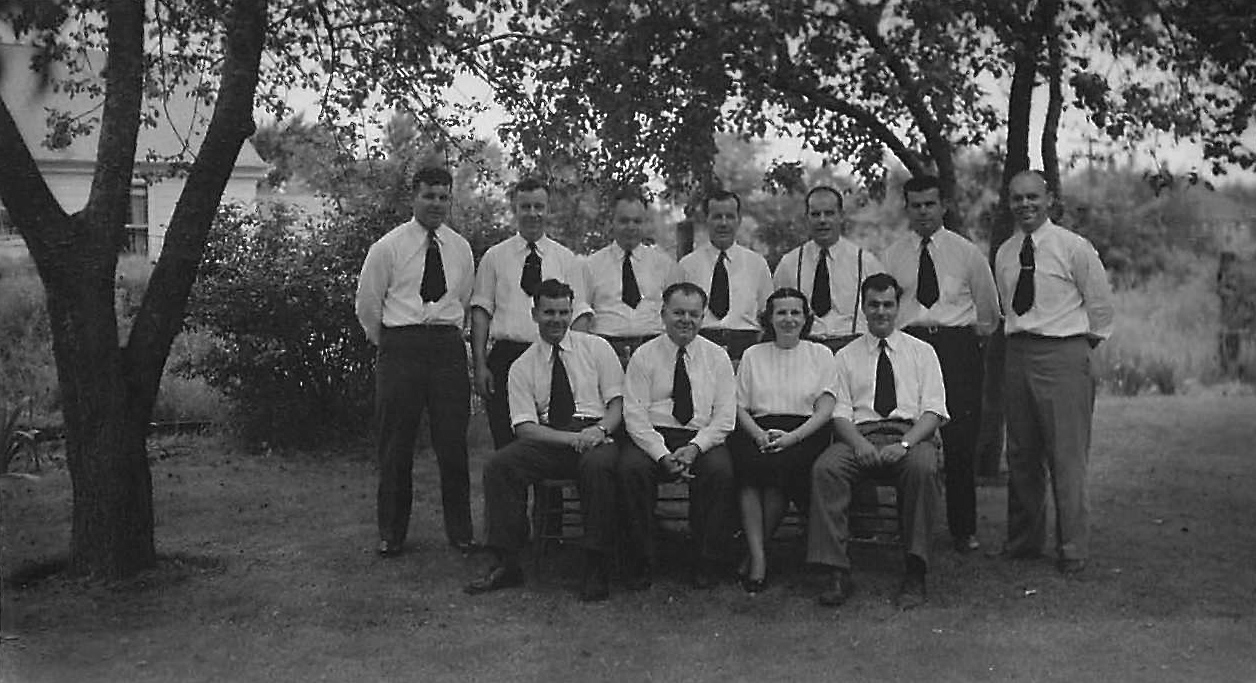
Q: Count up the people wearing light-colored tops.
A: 11